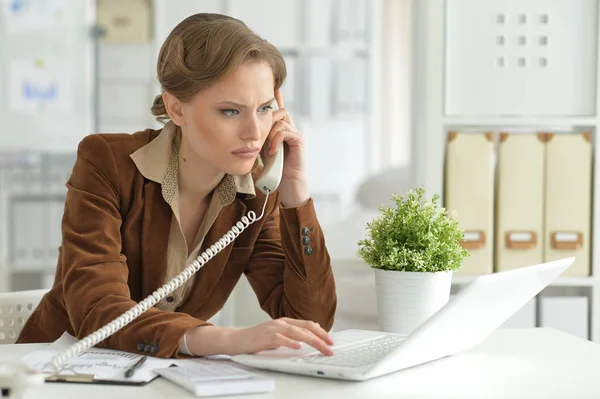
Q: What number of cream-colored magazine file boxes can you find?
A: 3